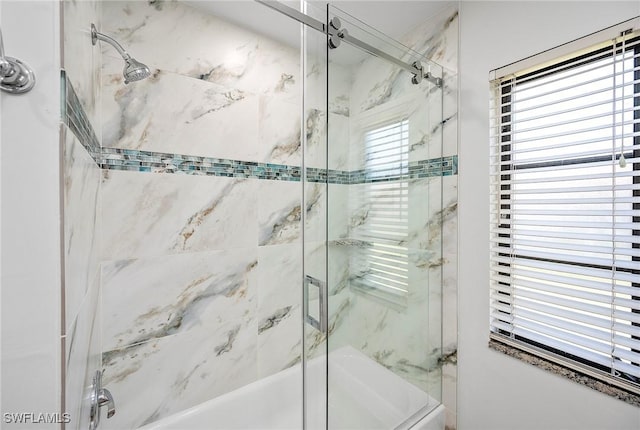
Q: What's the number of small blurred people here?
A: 0